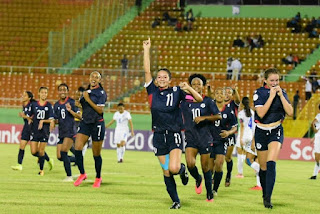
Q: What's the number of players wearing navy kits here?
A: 9